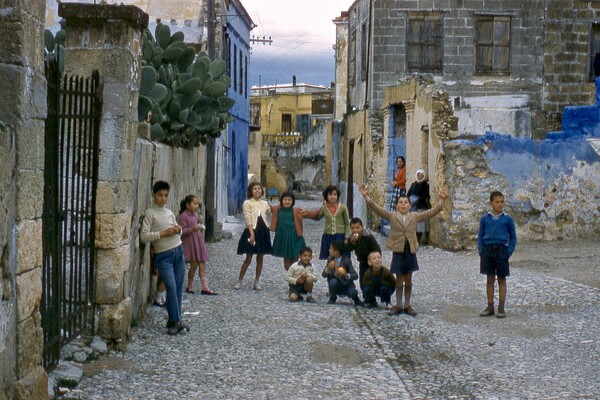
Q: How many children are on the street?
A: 11